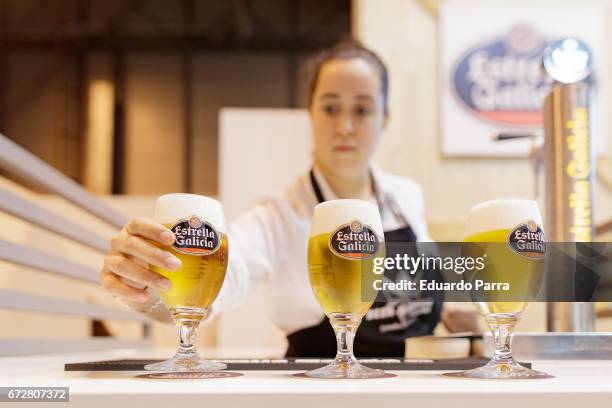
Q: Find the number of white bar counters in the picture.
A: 1